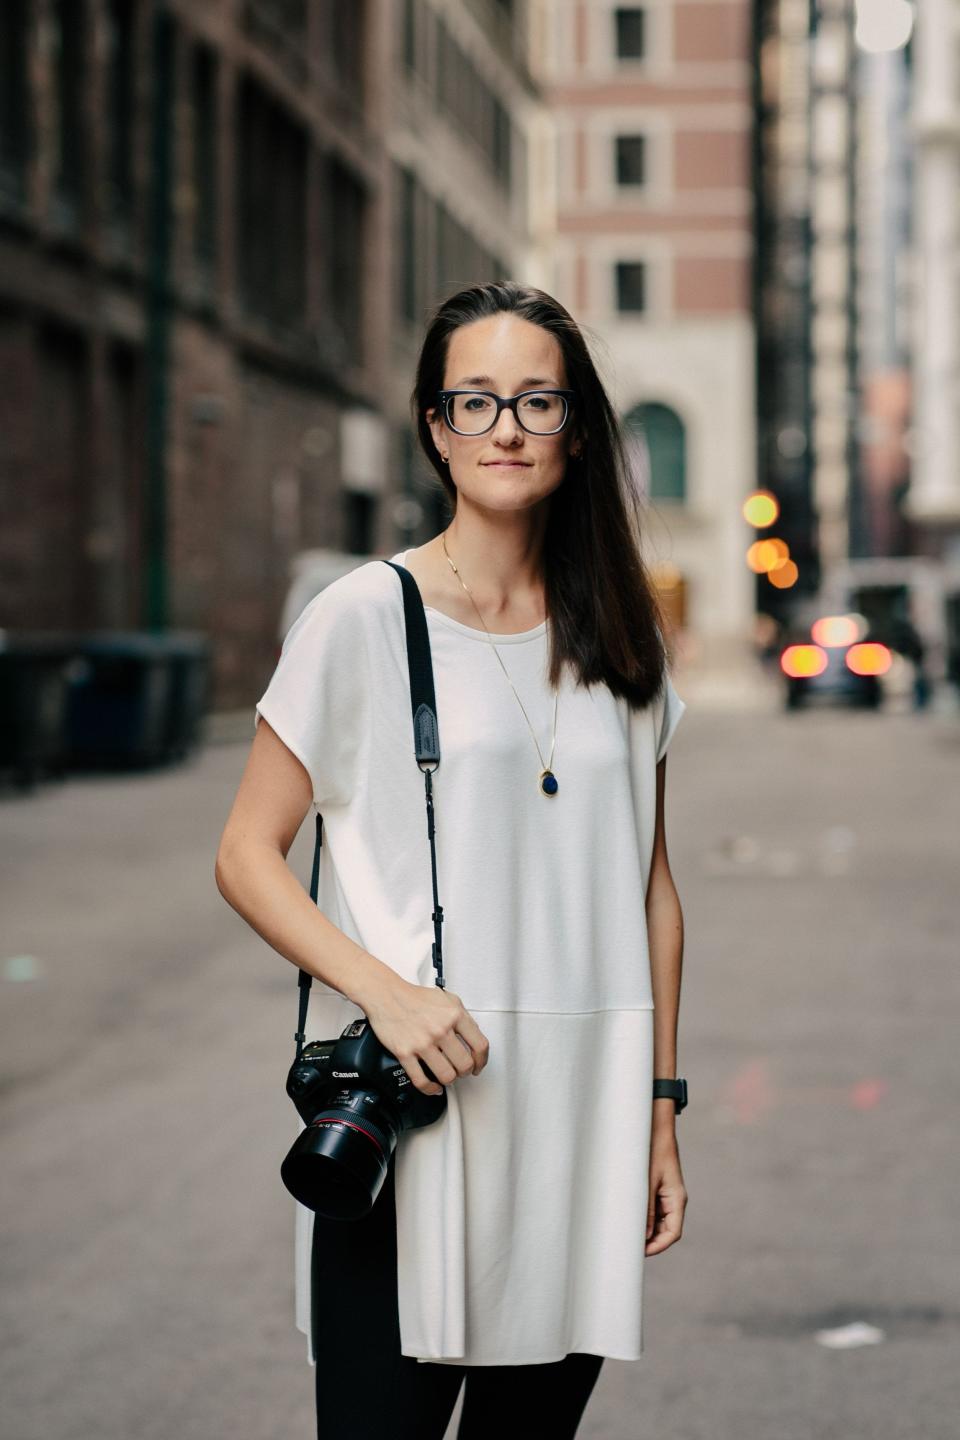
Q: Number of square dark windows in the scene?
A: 3